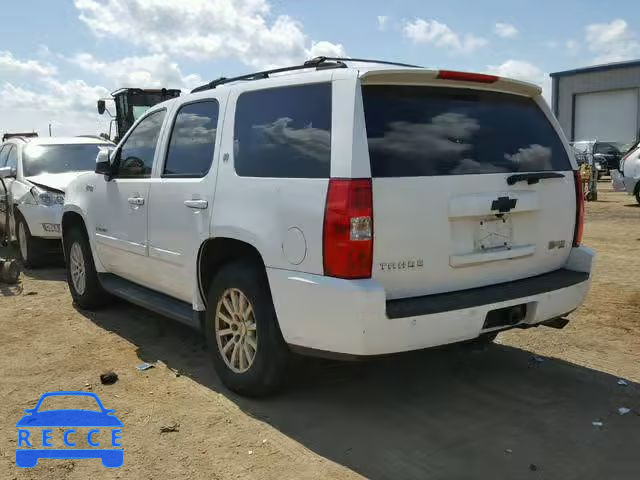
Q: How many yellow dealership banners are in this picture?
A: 0